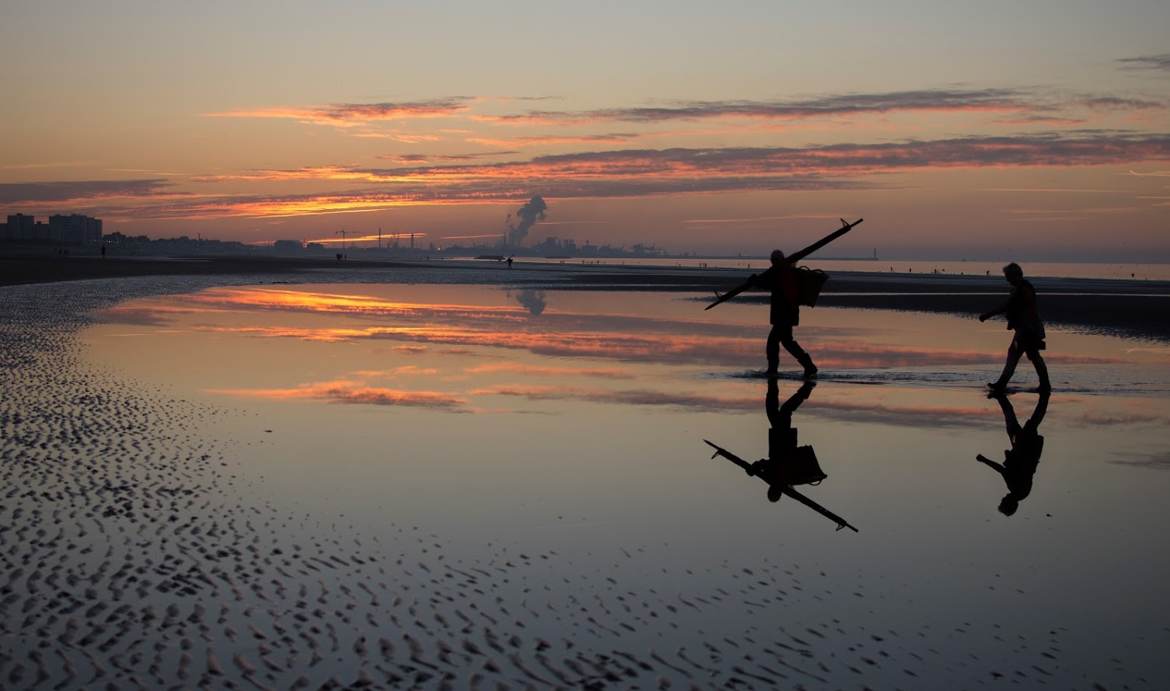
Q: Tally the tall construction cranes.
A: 1